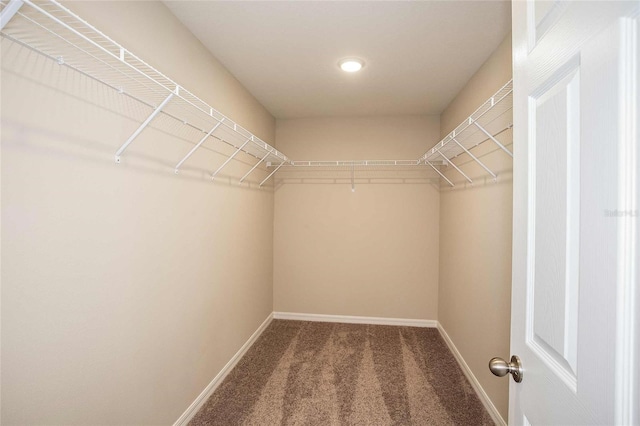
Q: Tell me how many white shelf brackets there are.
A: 11